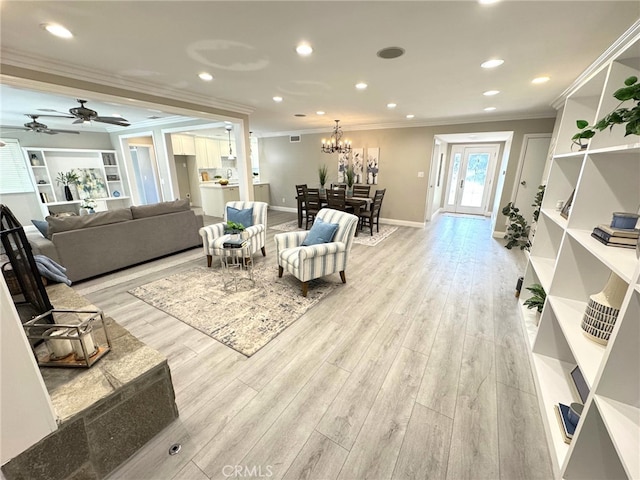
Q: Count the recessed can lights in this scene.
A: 13